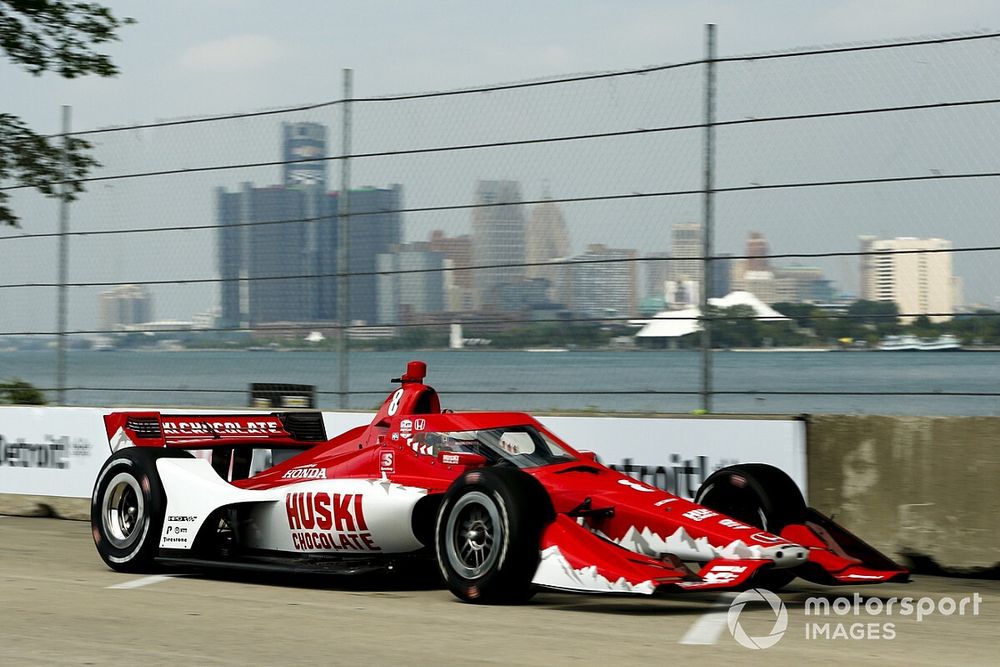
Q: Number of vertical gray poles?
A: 3